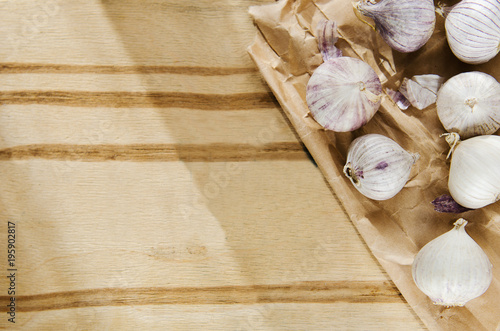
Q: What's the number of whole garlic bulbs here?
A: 7